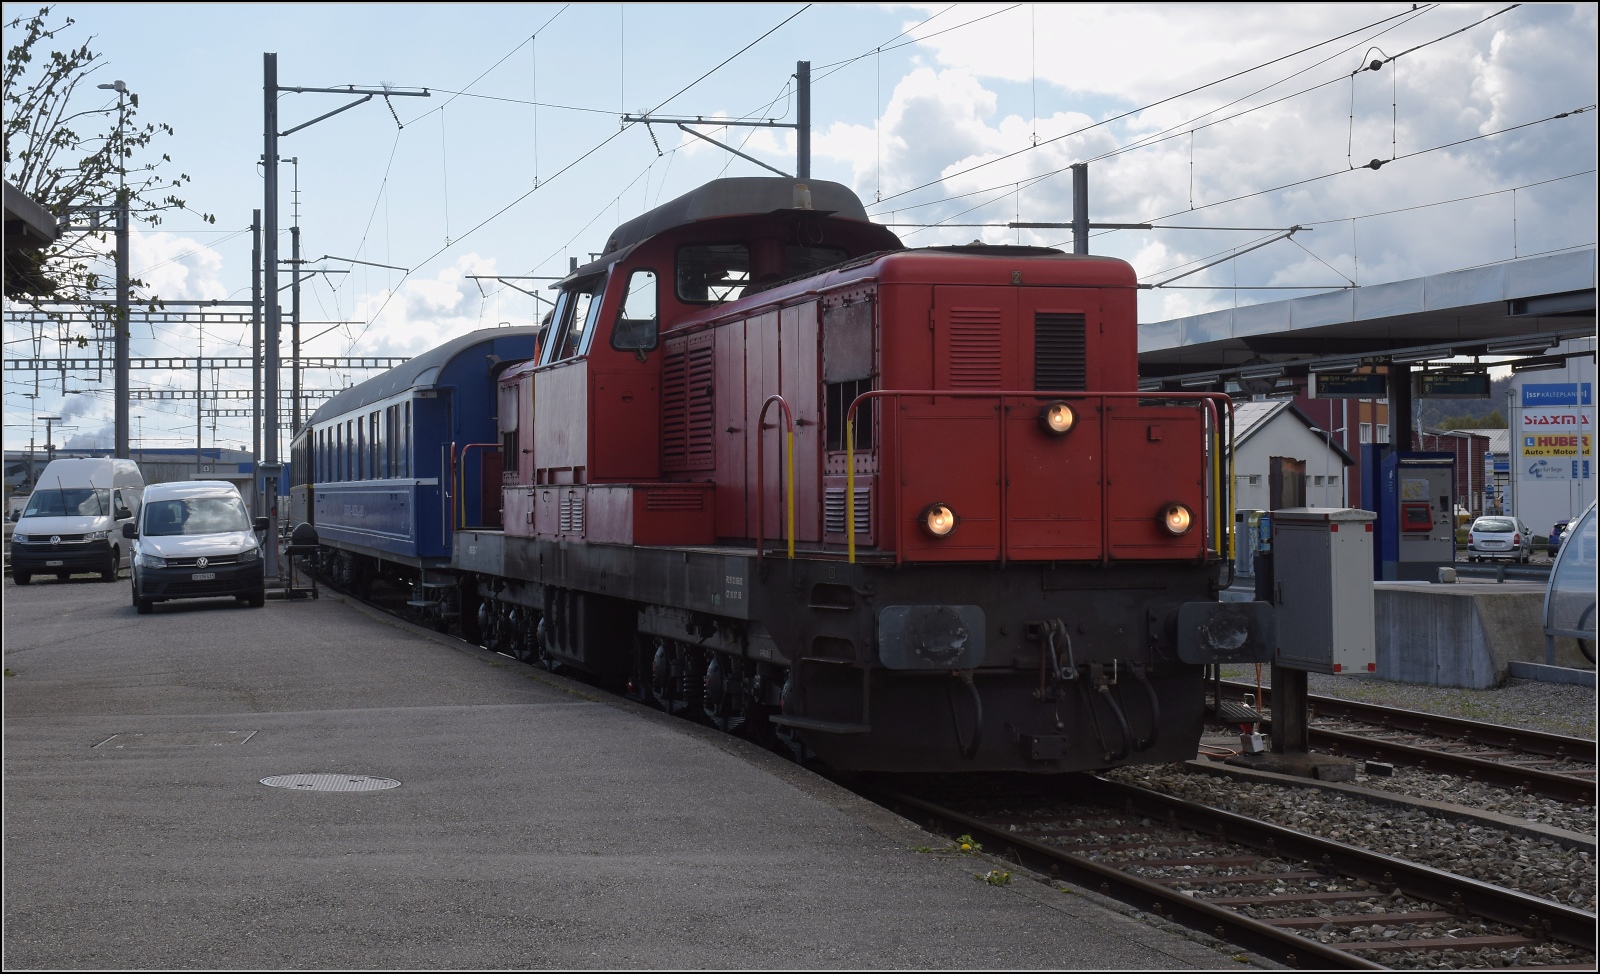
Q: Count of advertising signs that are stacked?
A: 4